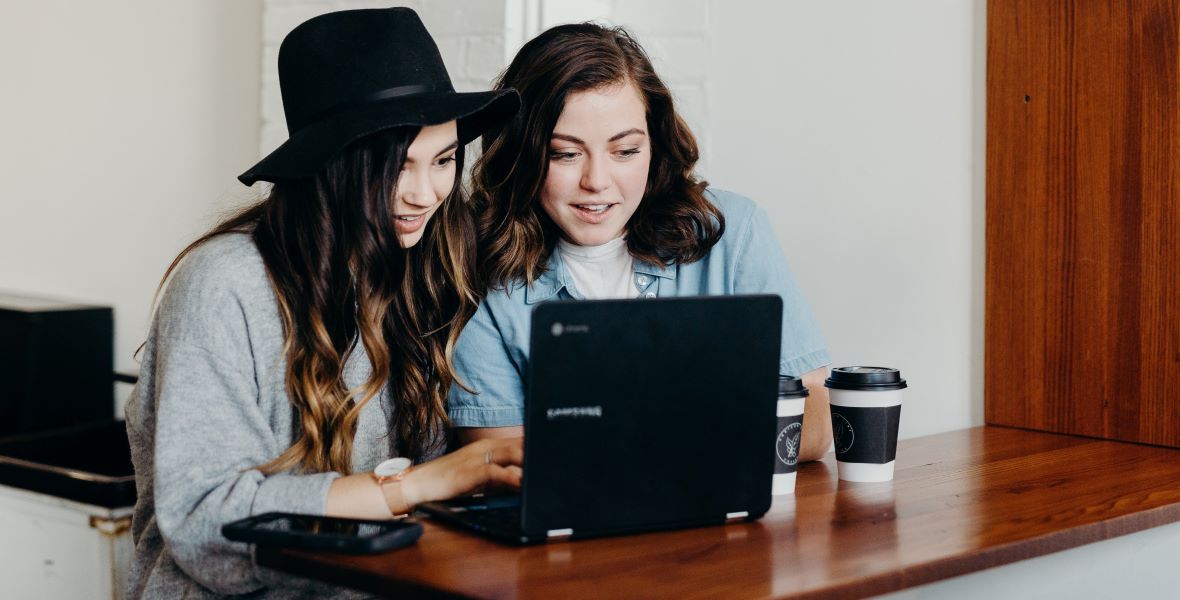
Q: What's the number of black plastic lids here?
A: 2